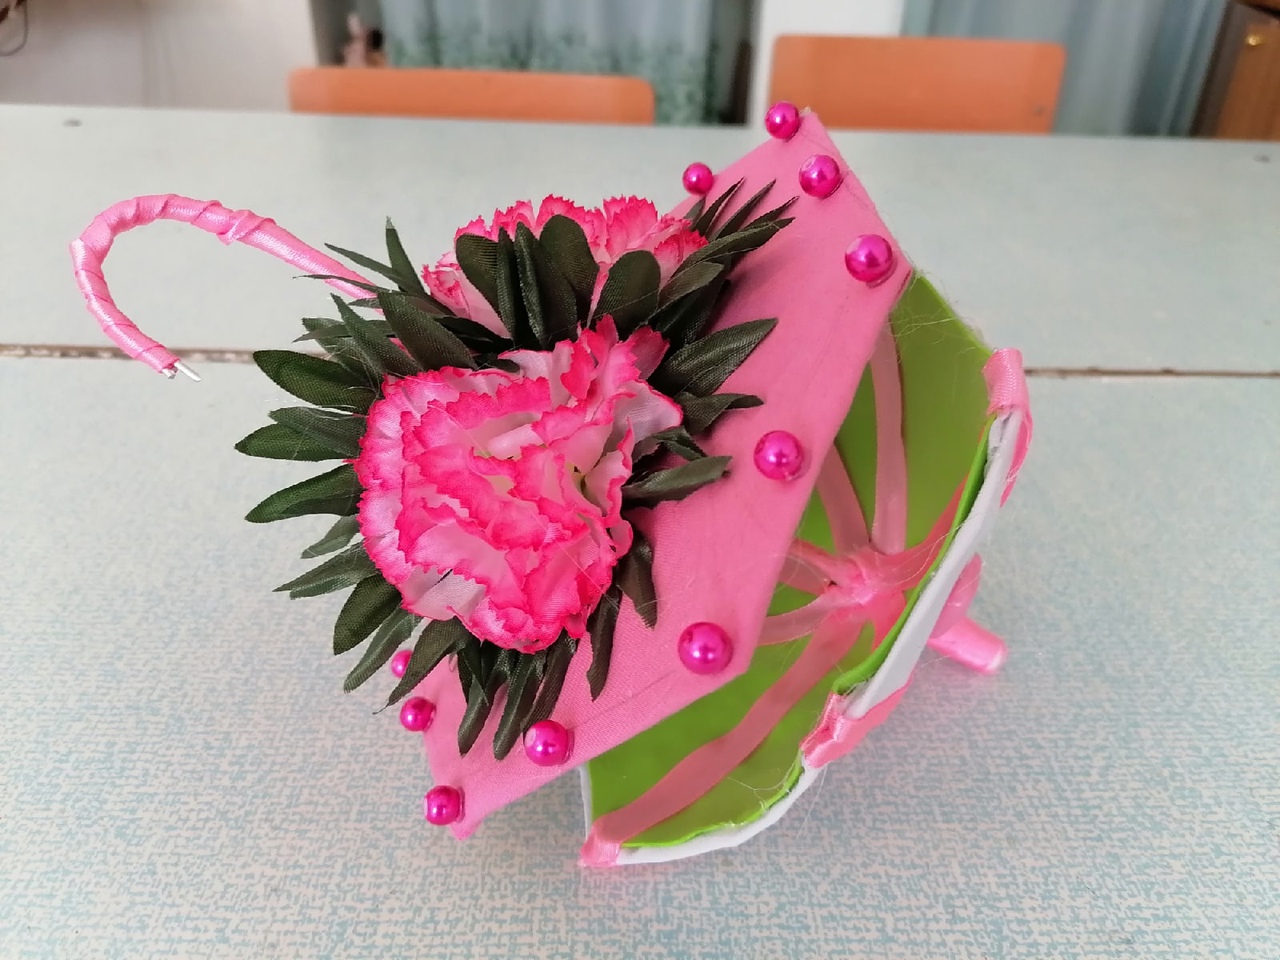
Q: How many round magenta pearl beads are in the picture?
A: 10